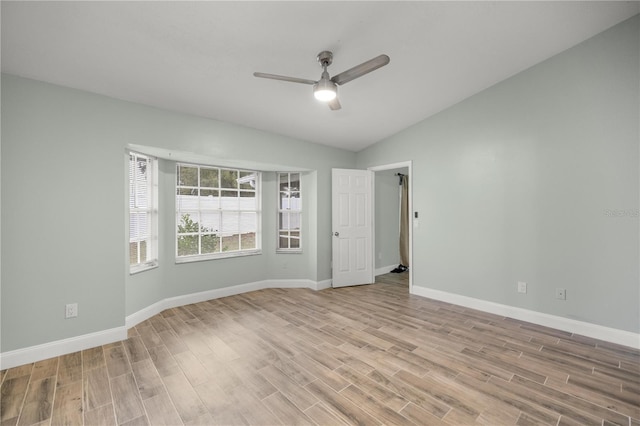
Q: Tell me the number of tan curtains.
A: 1